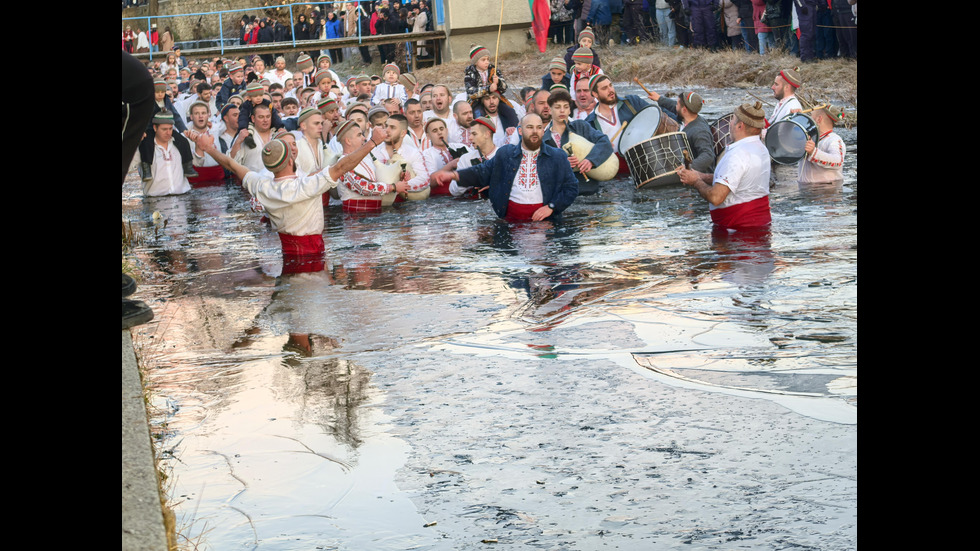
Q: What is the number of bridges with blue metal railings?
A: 1